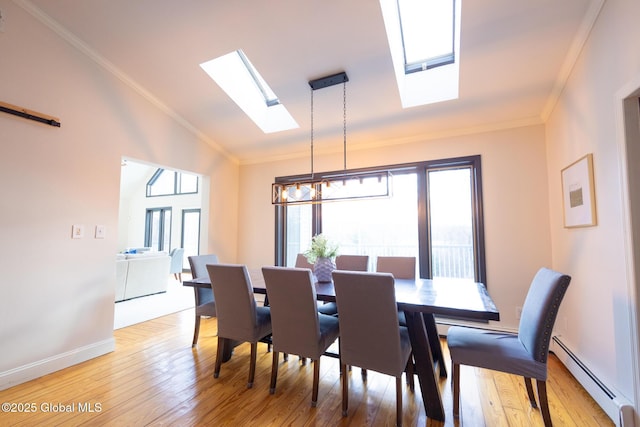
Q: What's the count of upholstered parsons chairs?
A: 8